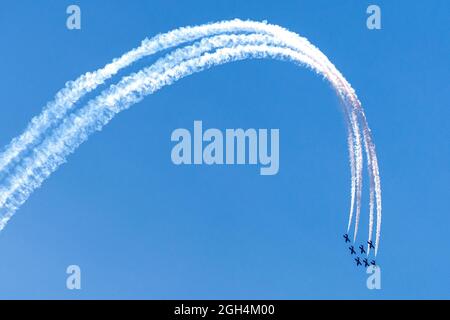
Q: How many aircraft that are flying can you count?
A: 7